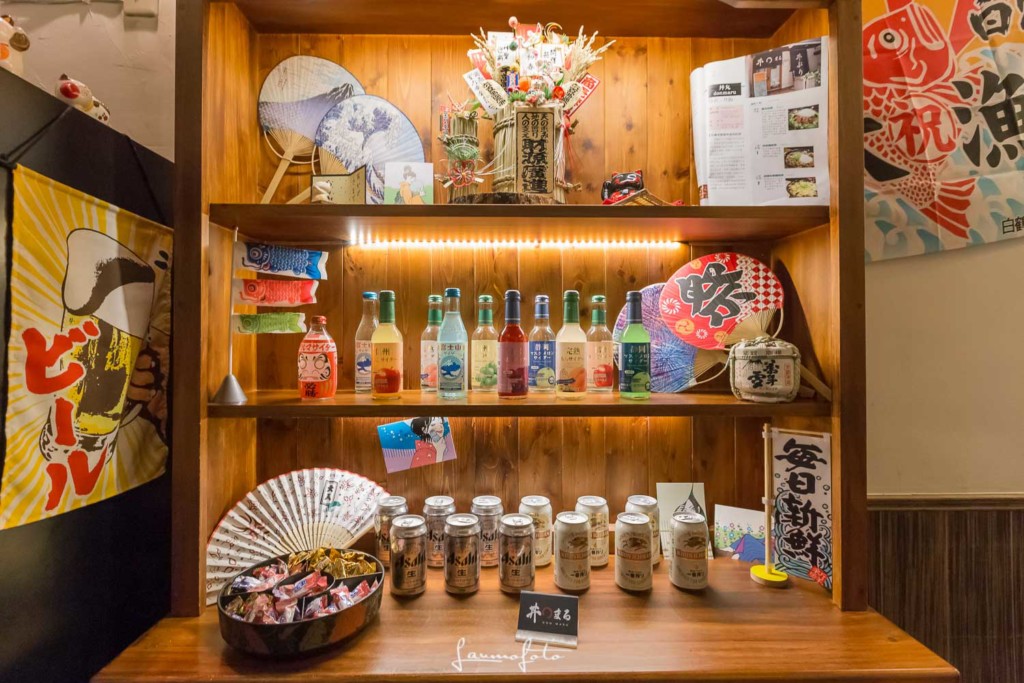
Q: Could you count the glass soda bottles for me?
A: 11